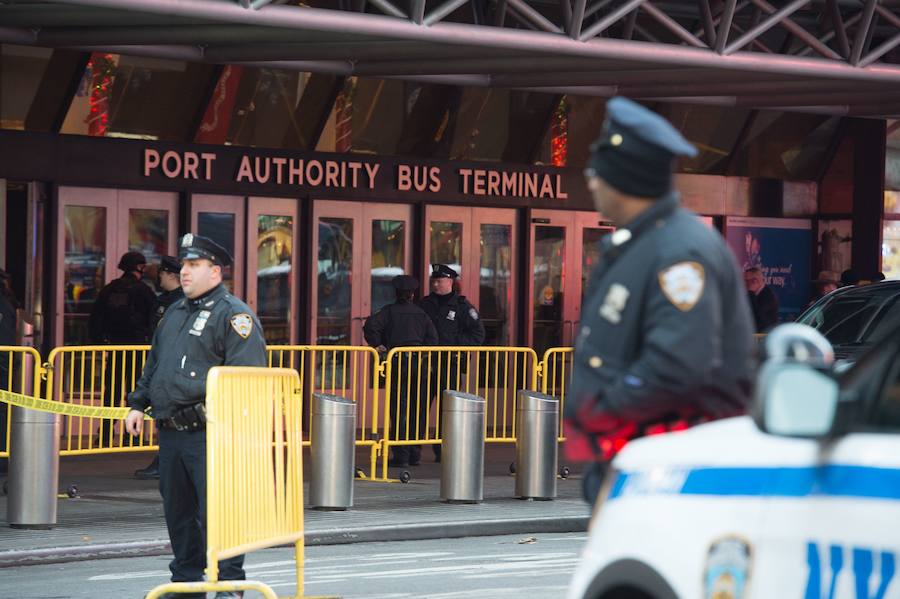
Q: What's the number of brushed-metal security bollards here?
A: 4